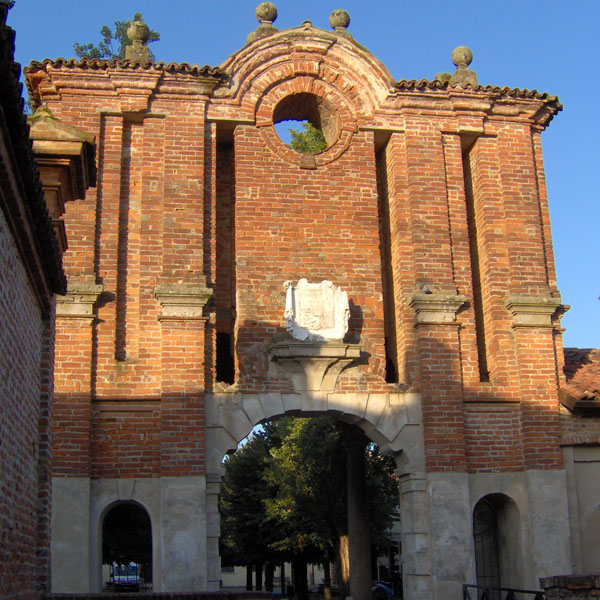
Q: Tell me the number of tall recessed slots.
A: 4